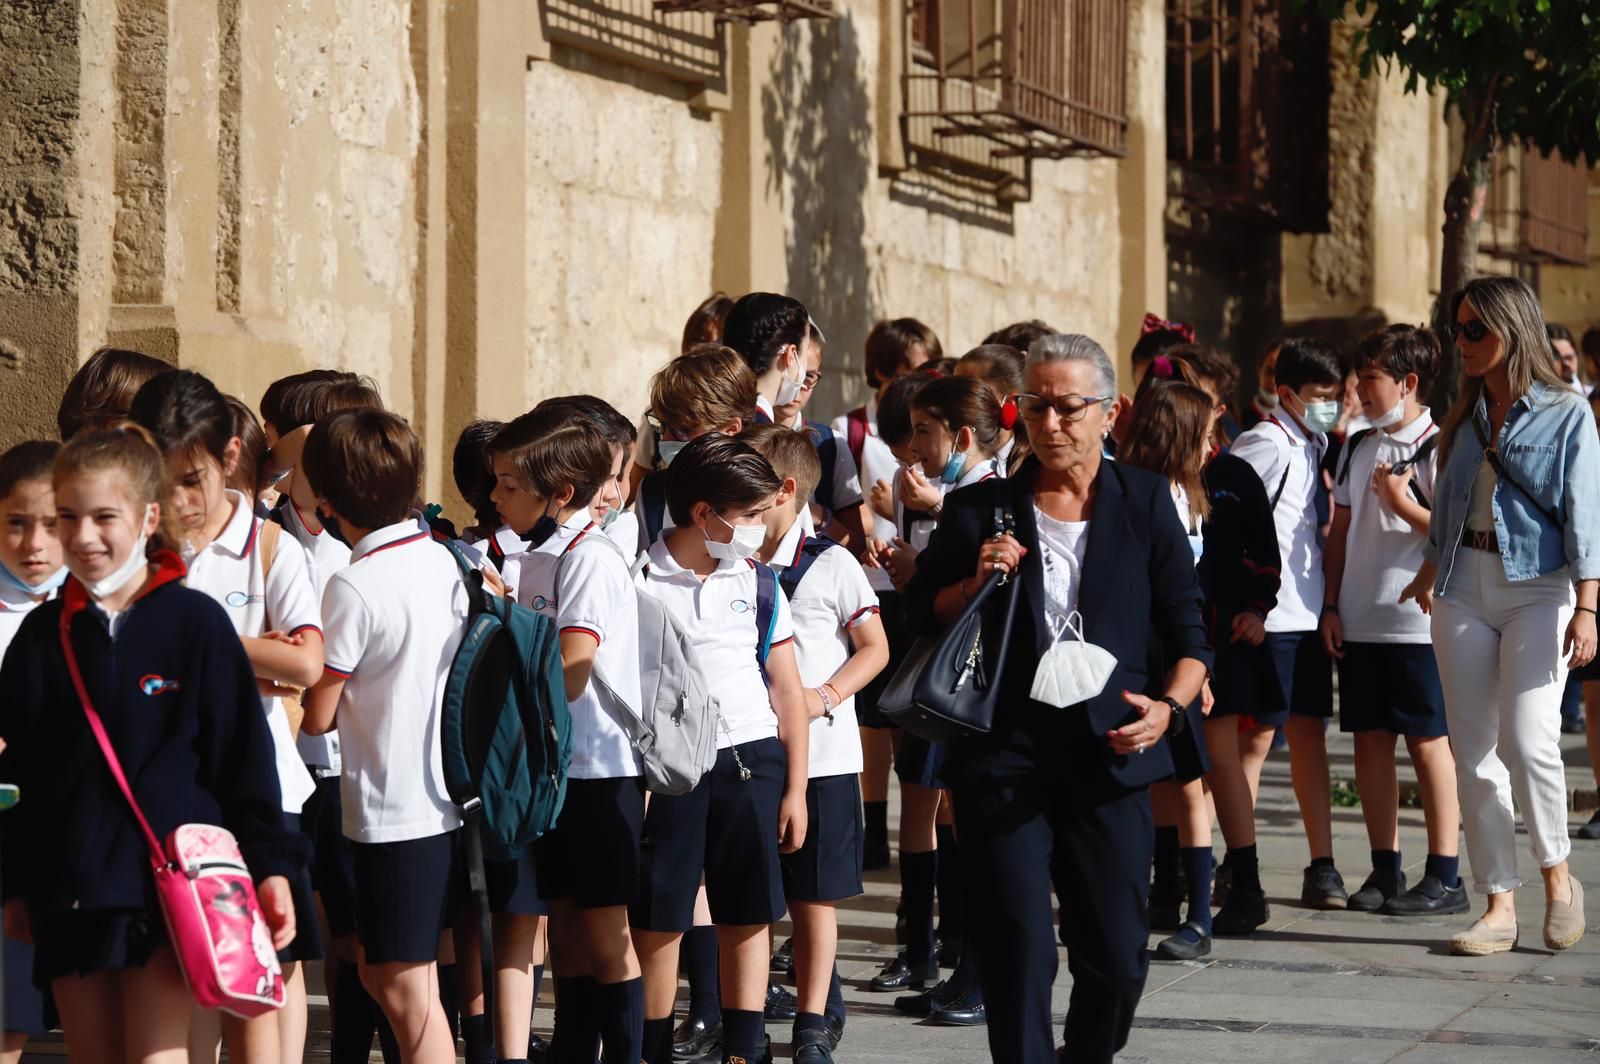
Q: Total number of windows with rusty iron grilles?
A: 4